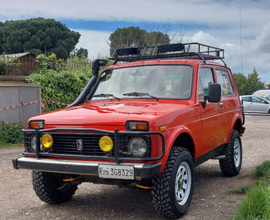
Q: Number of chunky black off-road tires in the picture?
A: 3